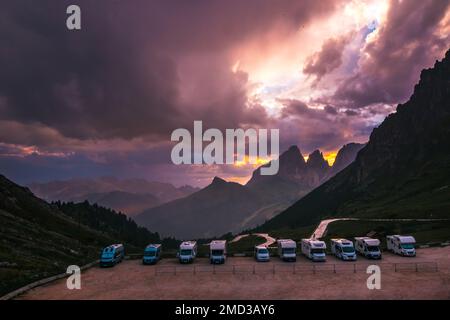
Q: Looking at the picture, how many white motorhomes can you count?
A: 8